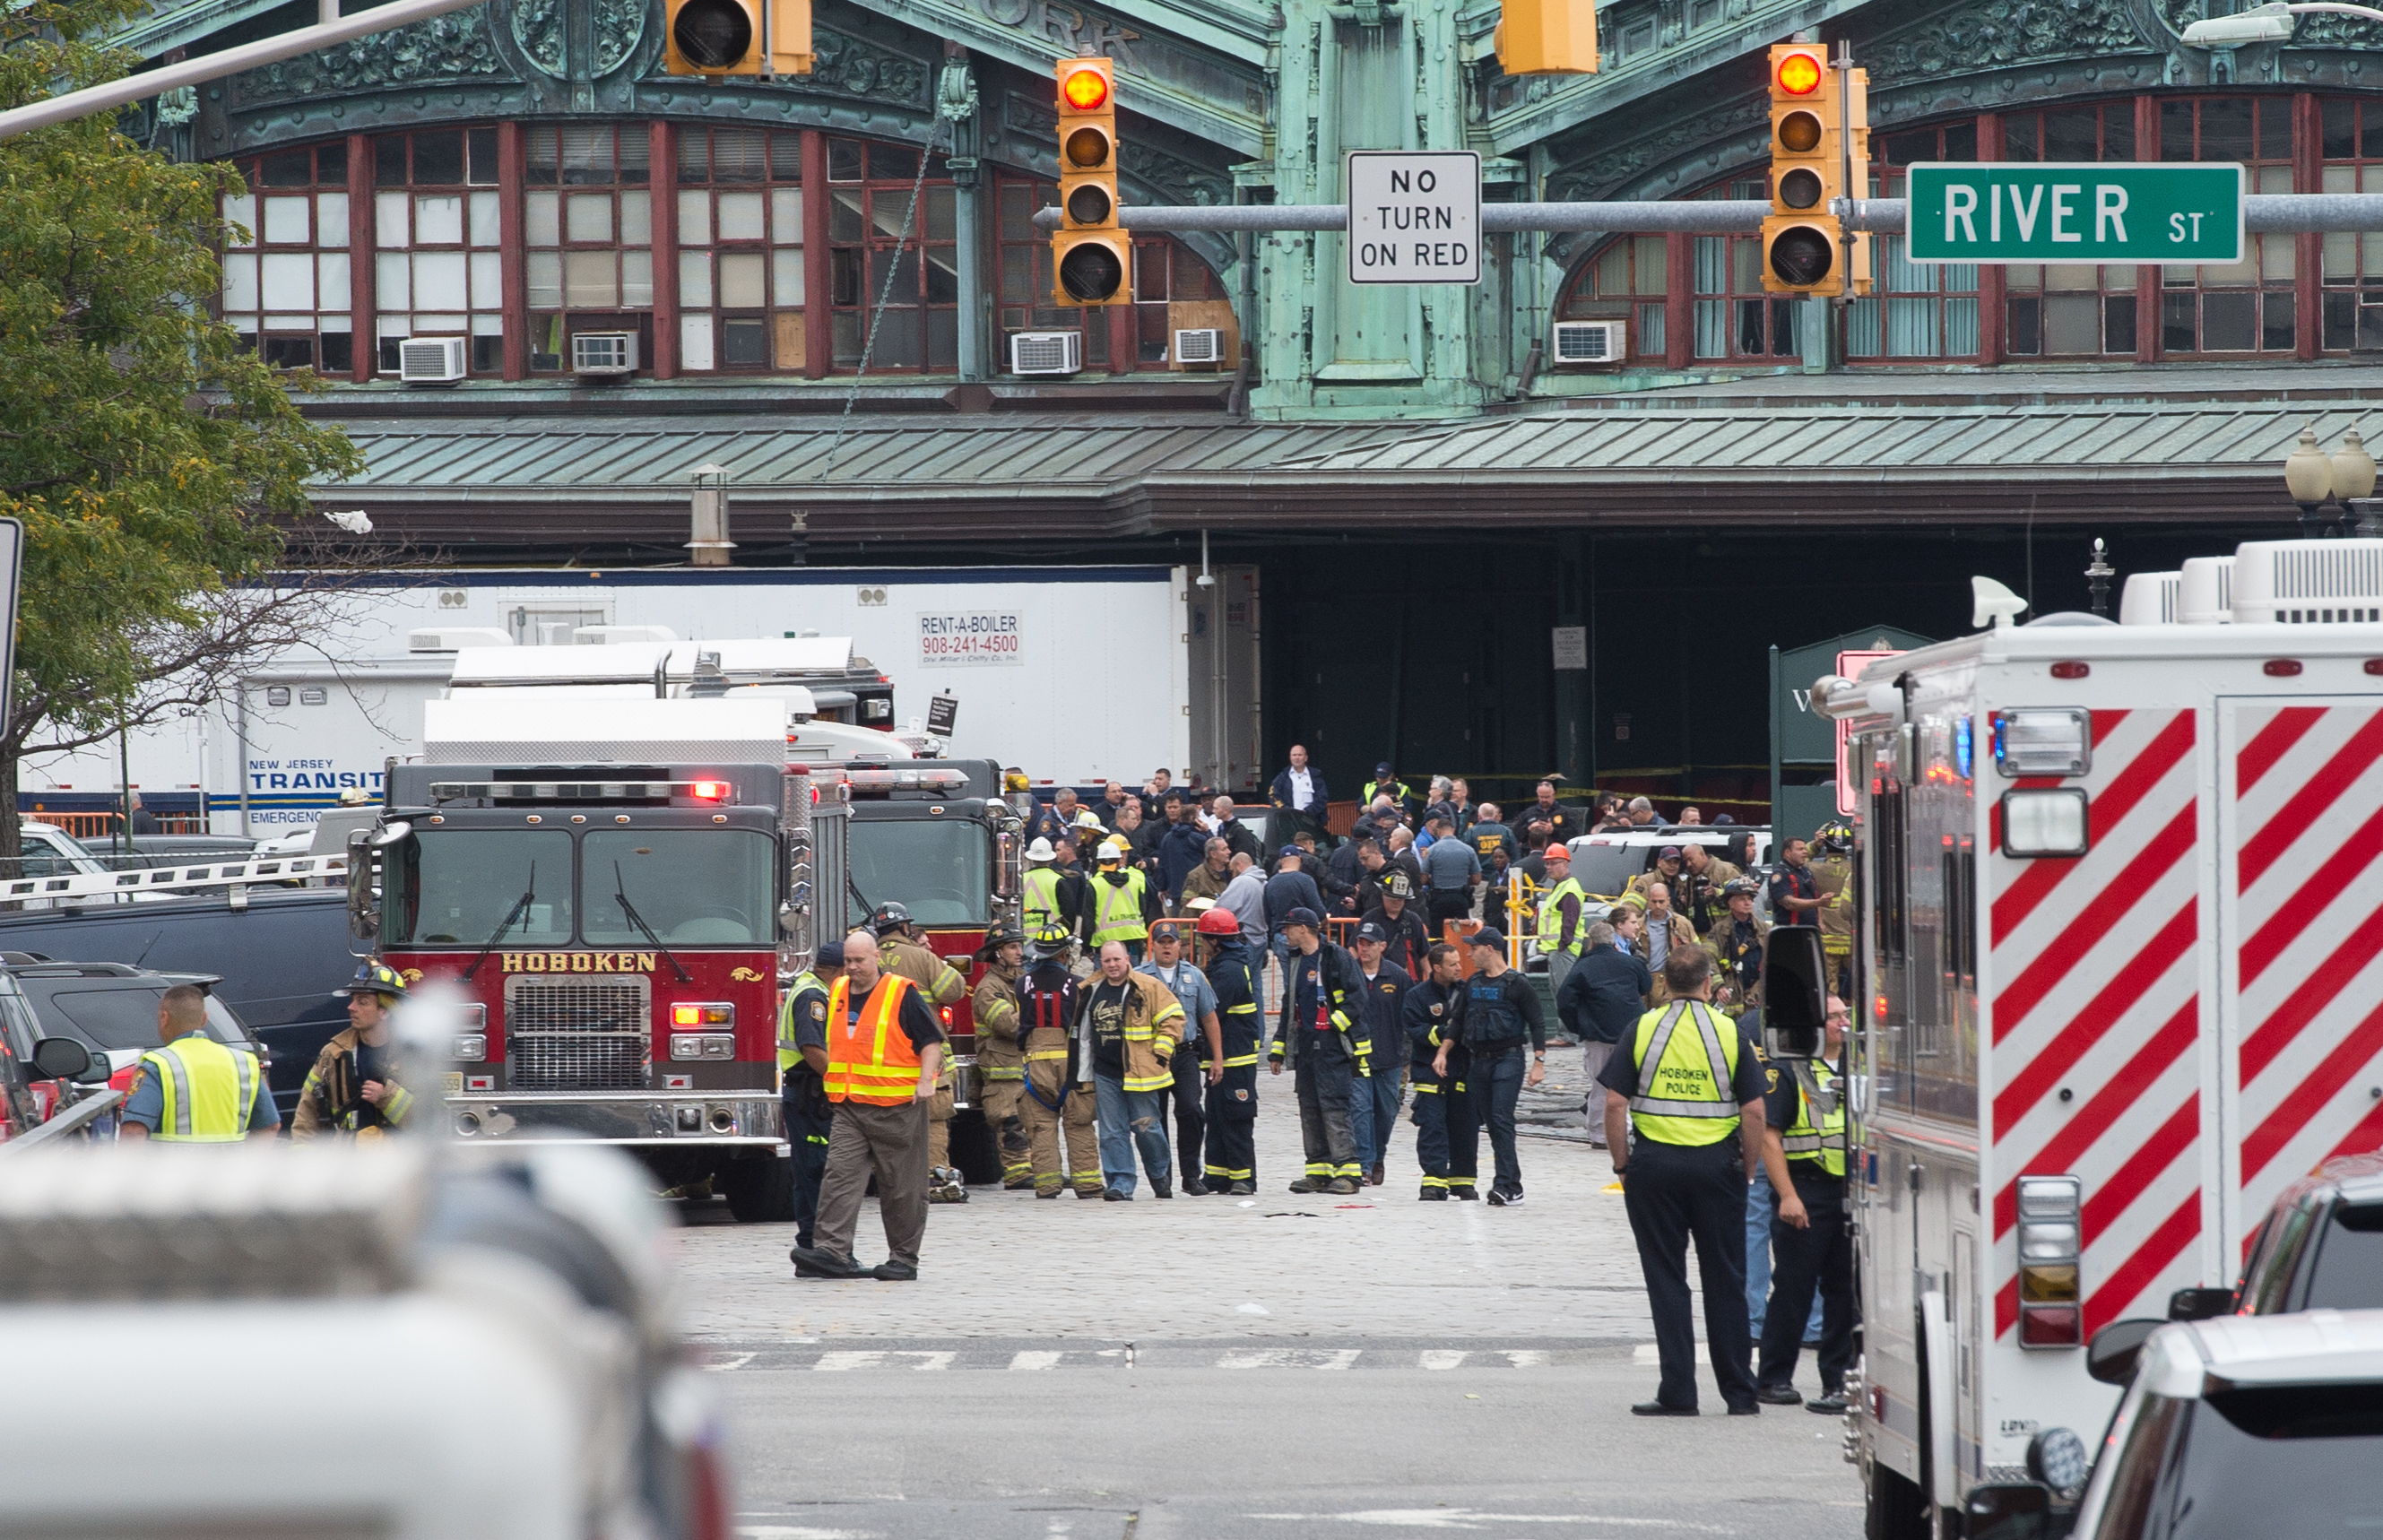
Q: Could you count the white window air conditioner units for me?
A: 5